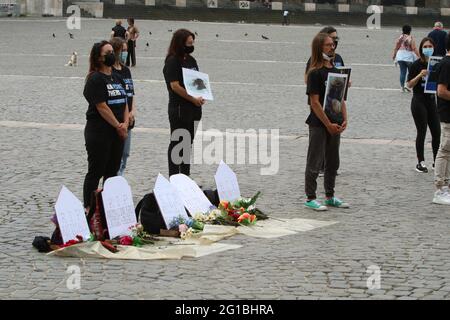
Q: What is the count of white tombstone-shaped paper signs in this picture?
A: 5